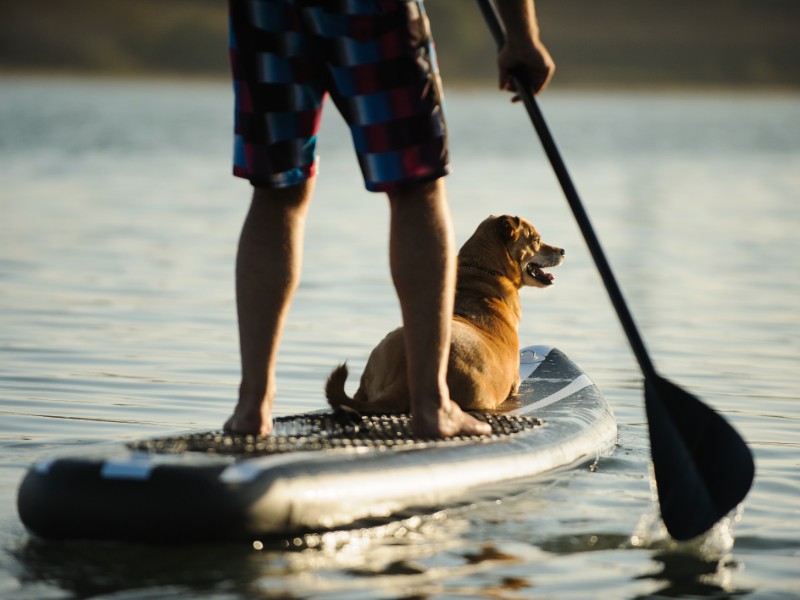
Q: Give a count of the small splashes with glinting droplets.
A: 1